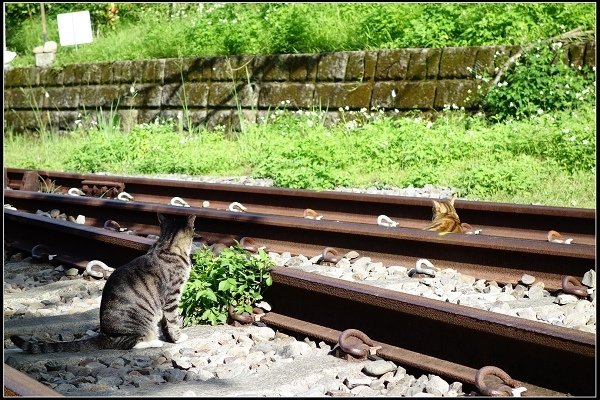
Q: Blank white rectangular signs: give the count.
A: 1